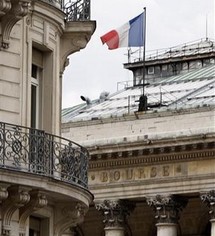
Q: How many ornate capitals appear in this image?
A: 3